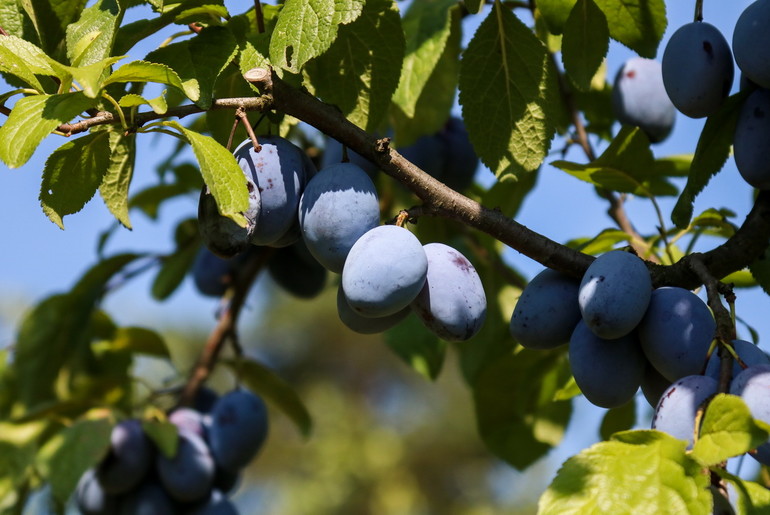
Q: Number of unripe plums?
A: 0